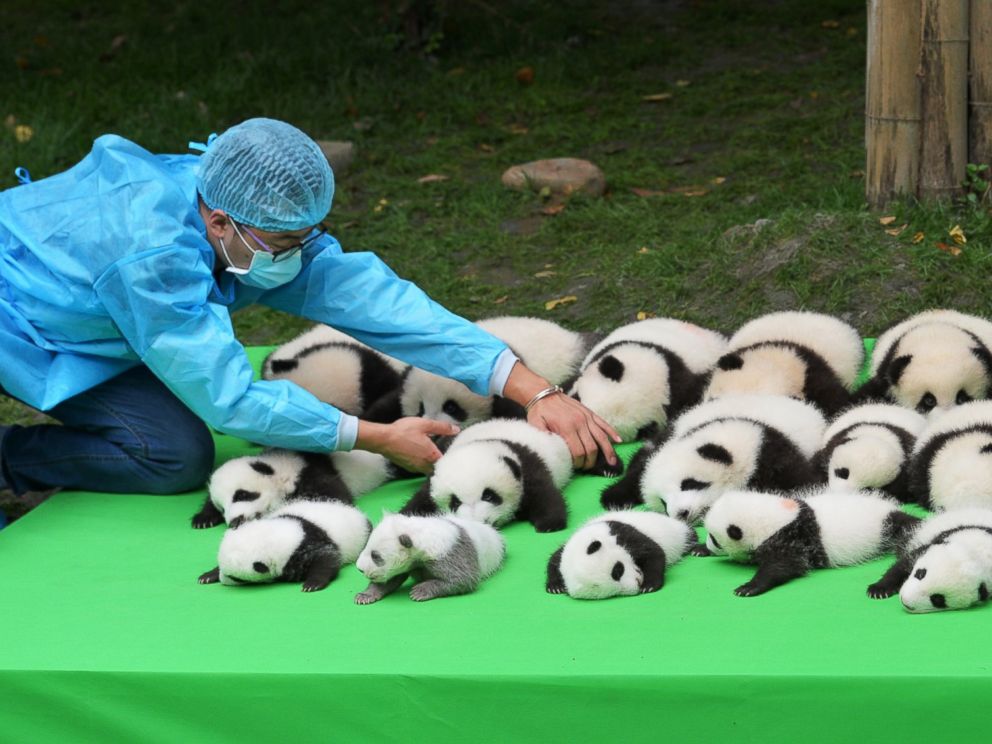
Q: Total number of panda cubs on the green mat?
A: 15